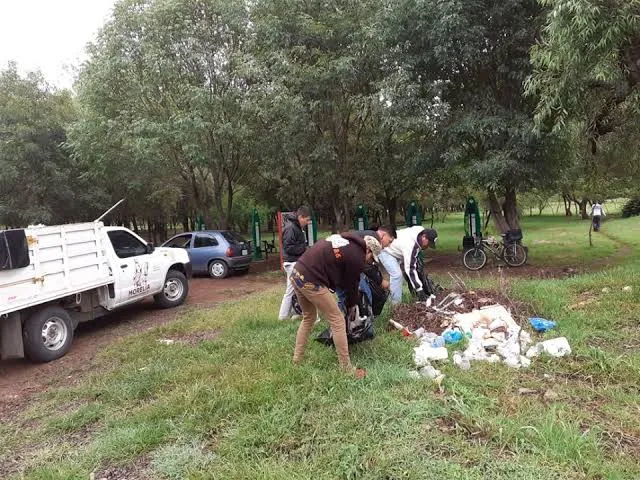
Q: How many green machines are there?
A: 6